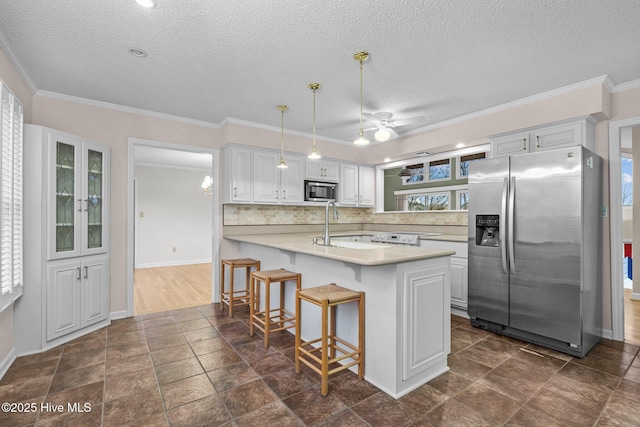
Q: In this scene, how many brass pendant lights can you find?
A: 3